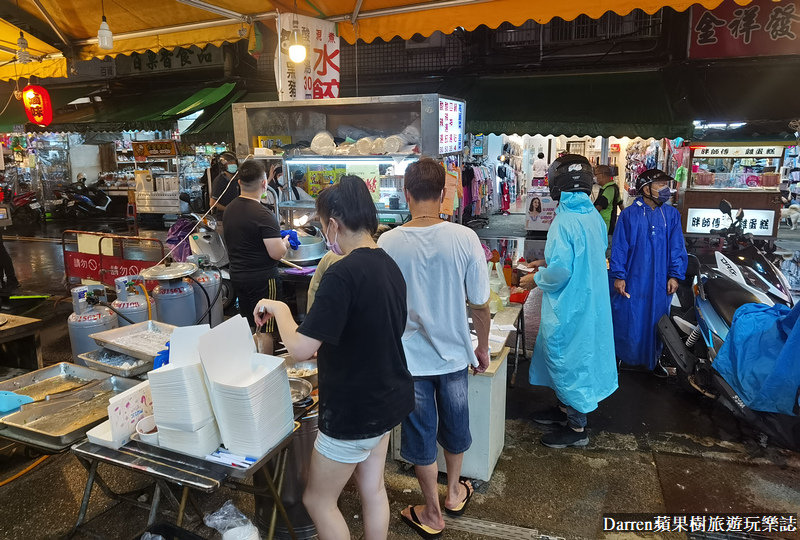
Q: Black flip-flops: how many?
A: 2